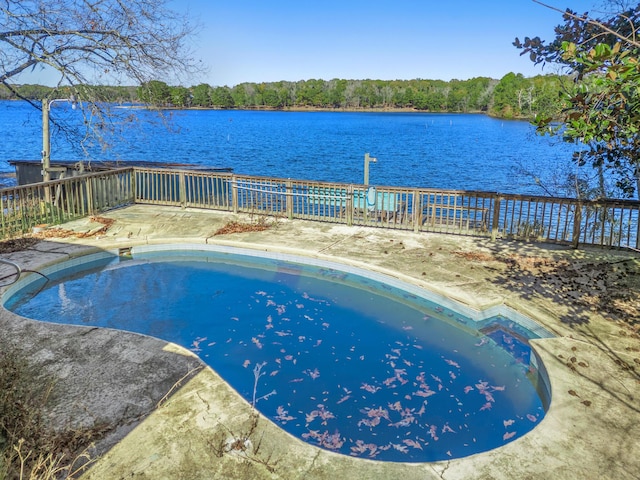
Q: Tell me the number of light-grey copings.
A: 1